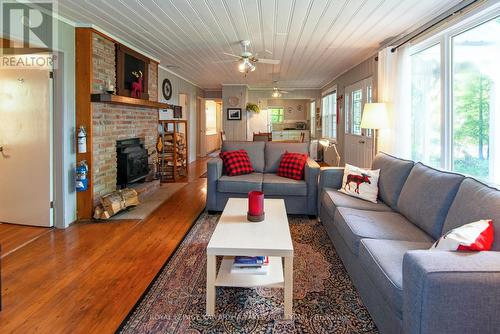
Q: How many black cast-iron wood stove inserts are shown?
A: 1